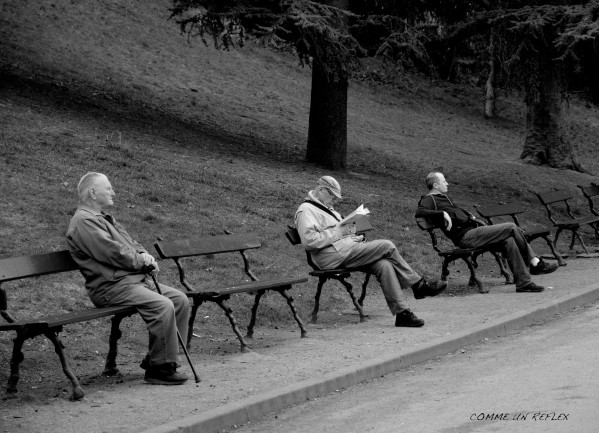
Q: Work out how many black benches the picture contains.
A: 7